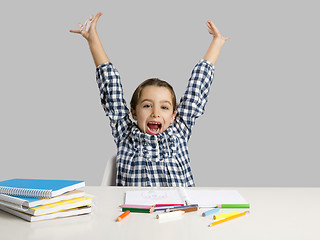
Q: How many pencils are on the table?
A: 12